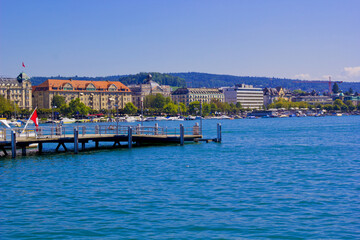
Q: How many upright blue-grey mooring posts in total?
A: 5